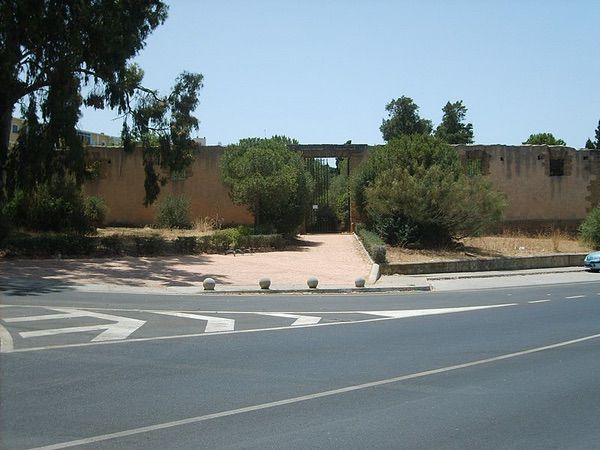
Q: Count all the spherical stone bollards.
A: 4